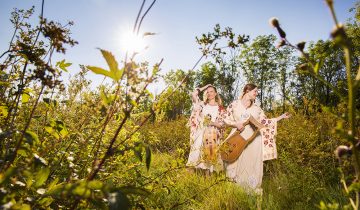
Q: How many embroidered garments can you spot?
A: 2